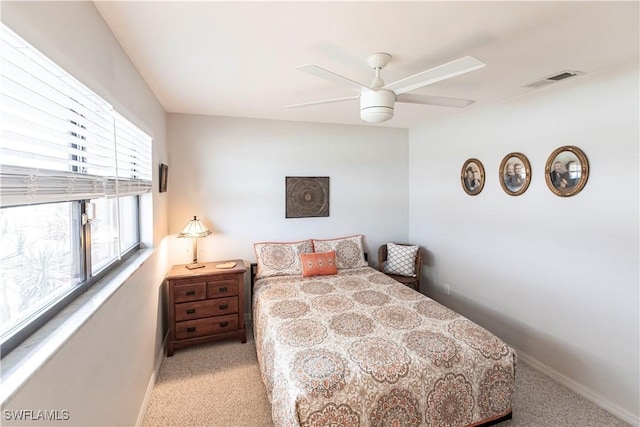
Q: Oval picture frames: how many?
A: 3